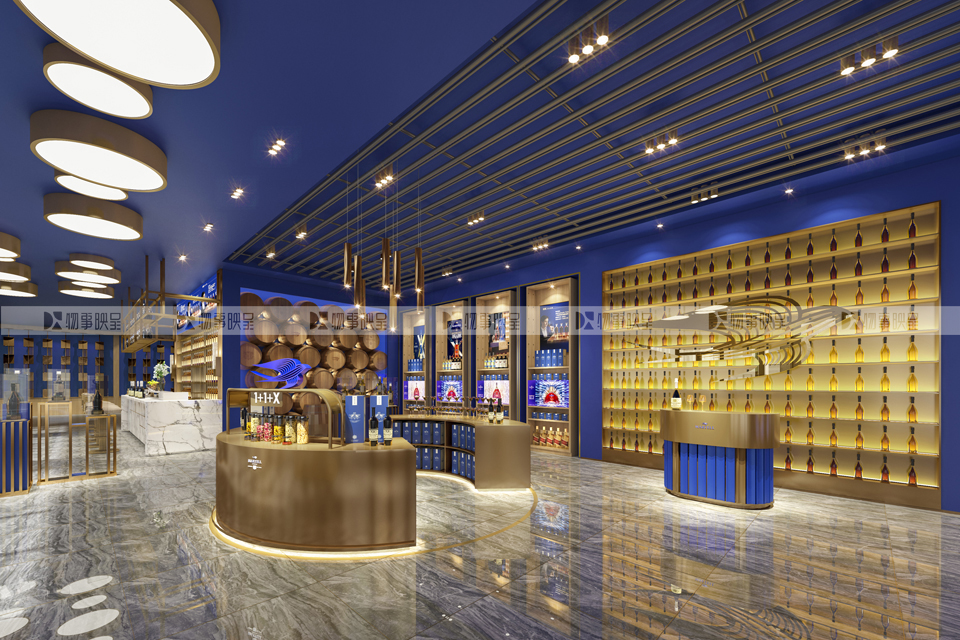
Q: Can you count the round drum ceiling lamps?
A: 13